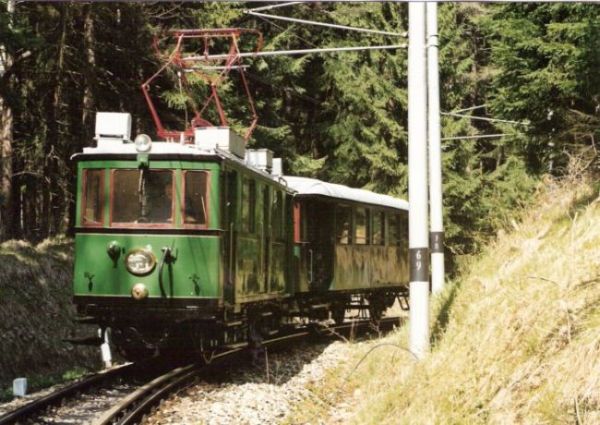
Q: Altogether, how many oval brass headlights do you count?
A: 1